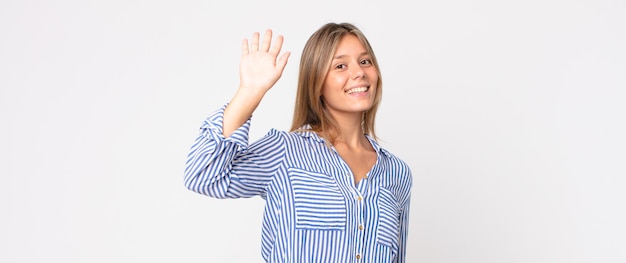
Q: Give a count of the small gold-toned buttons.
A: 4